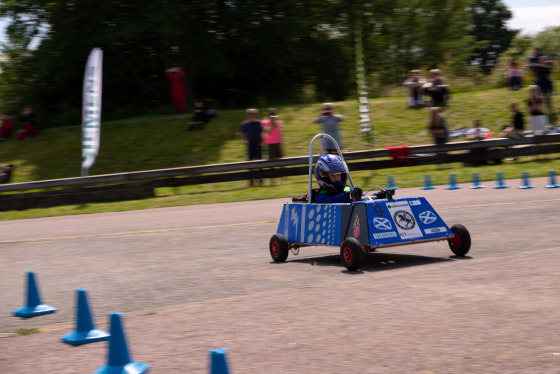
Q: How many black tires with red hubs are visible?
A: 3